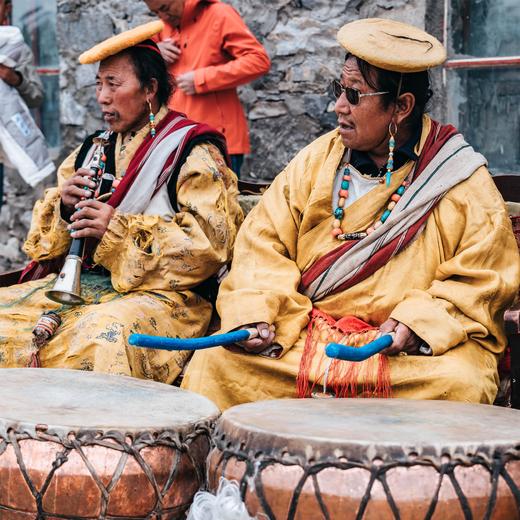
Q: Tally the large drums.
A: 2